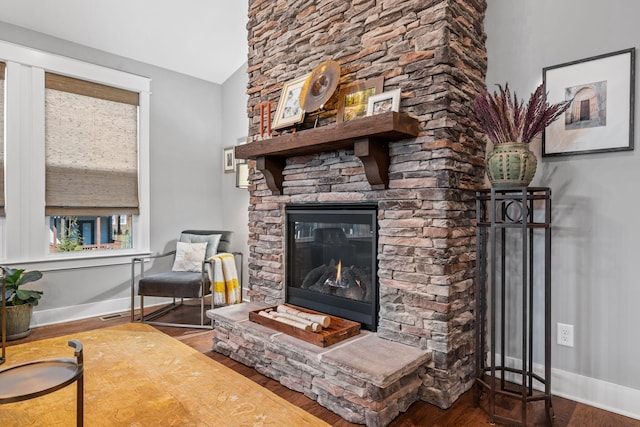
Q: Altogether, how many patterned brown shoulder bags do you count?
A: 0